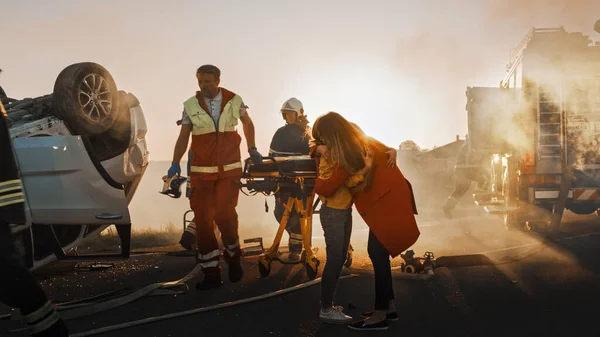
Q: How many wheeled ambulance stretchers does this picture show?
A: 1